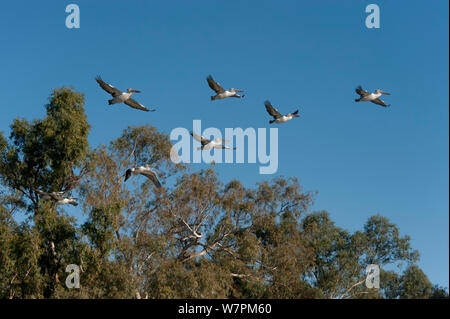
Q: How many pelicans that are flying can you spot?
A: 7